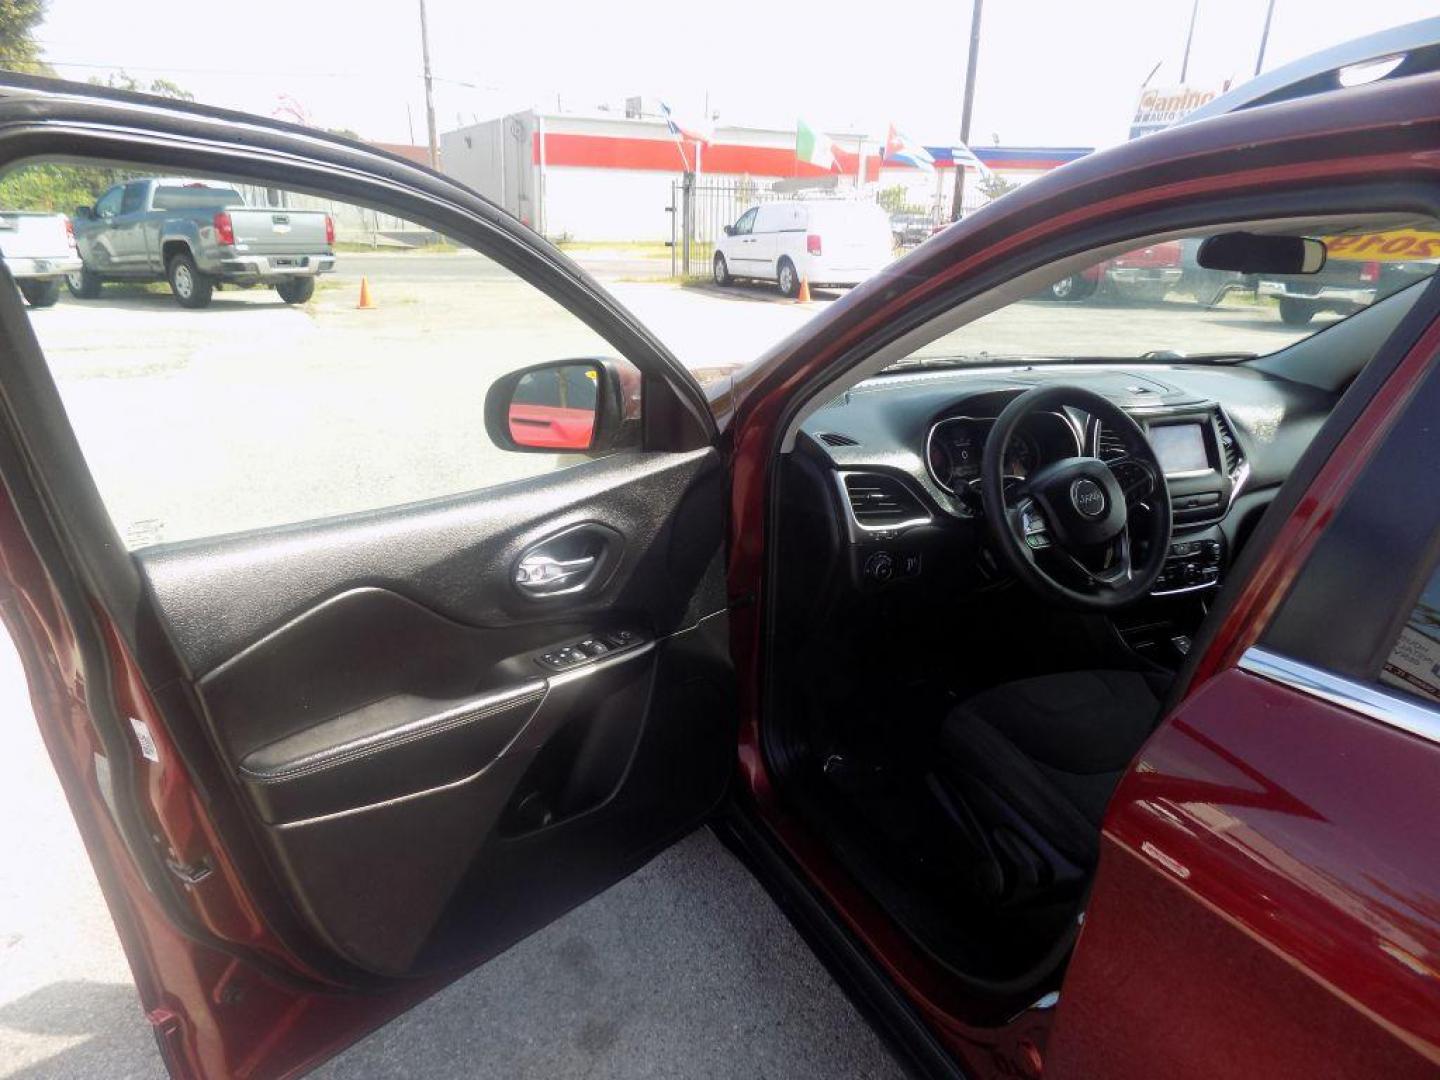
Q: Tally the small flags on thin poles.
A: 4